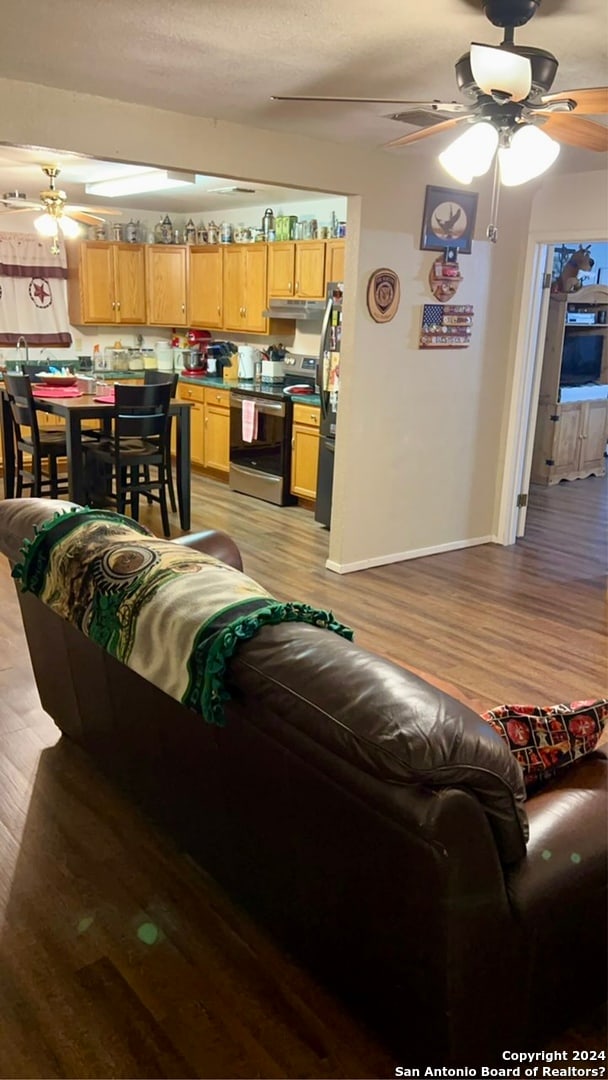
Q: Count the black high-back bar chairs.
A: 4